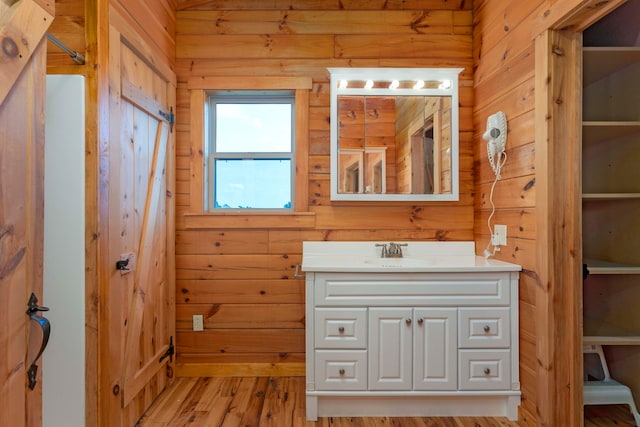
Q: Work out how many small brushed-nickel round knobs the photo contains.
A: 6